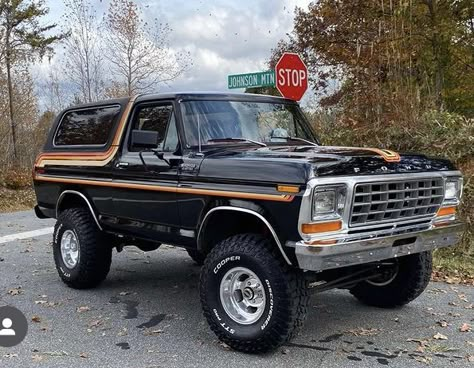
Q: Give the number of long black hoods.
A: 1